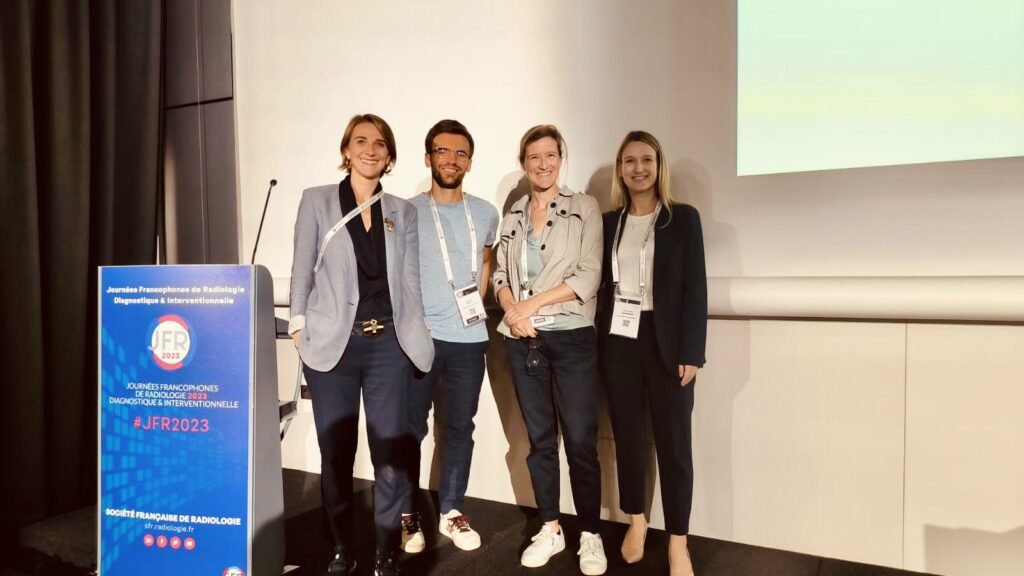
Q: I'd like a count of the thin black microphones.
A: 1